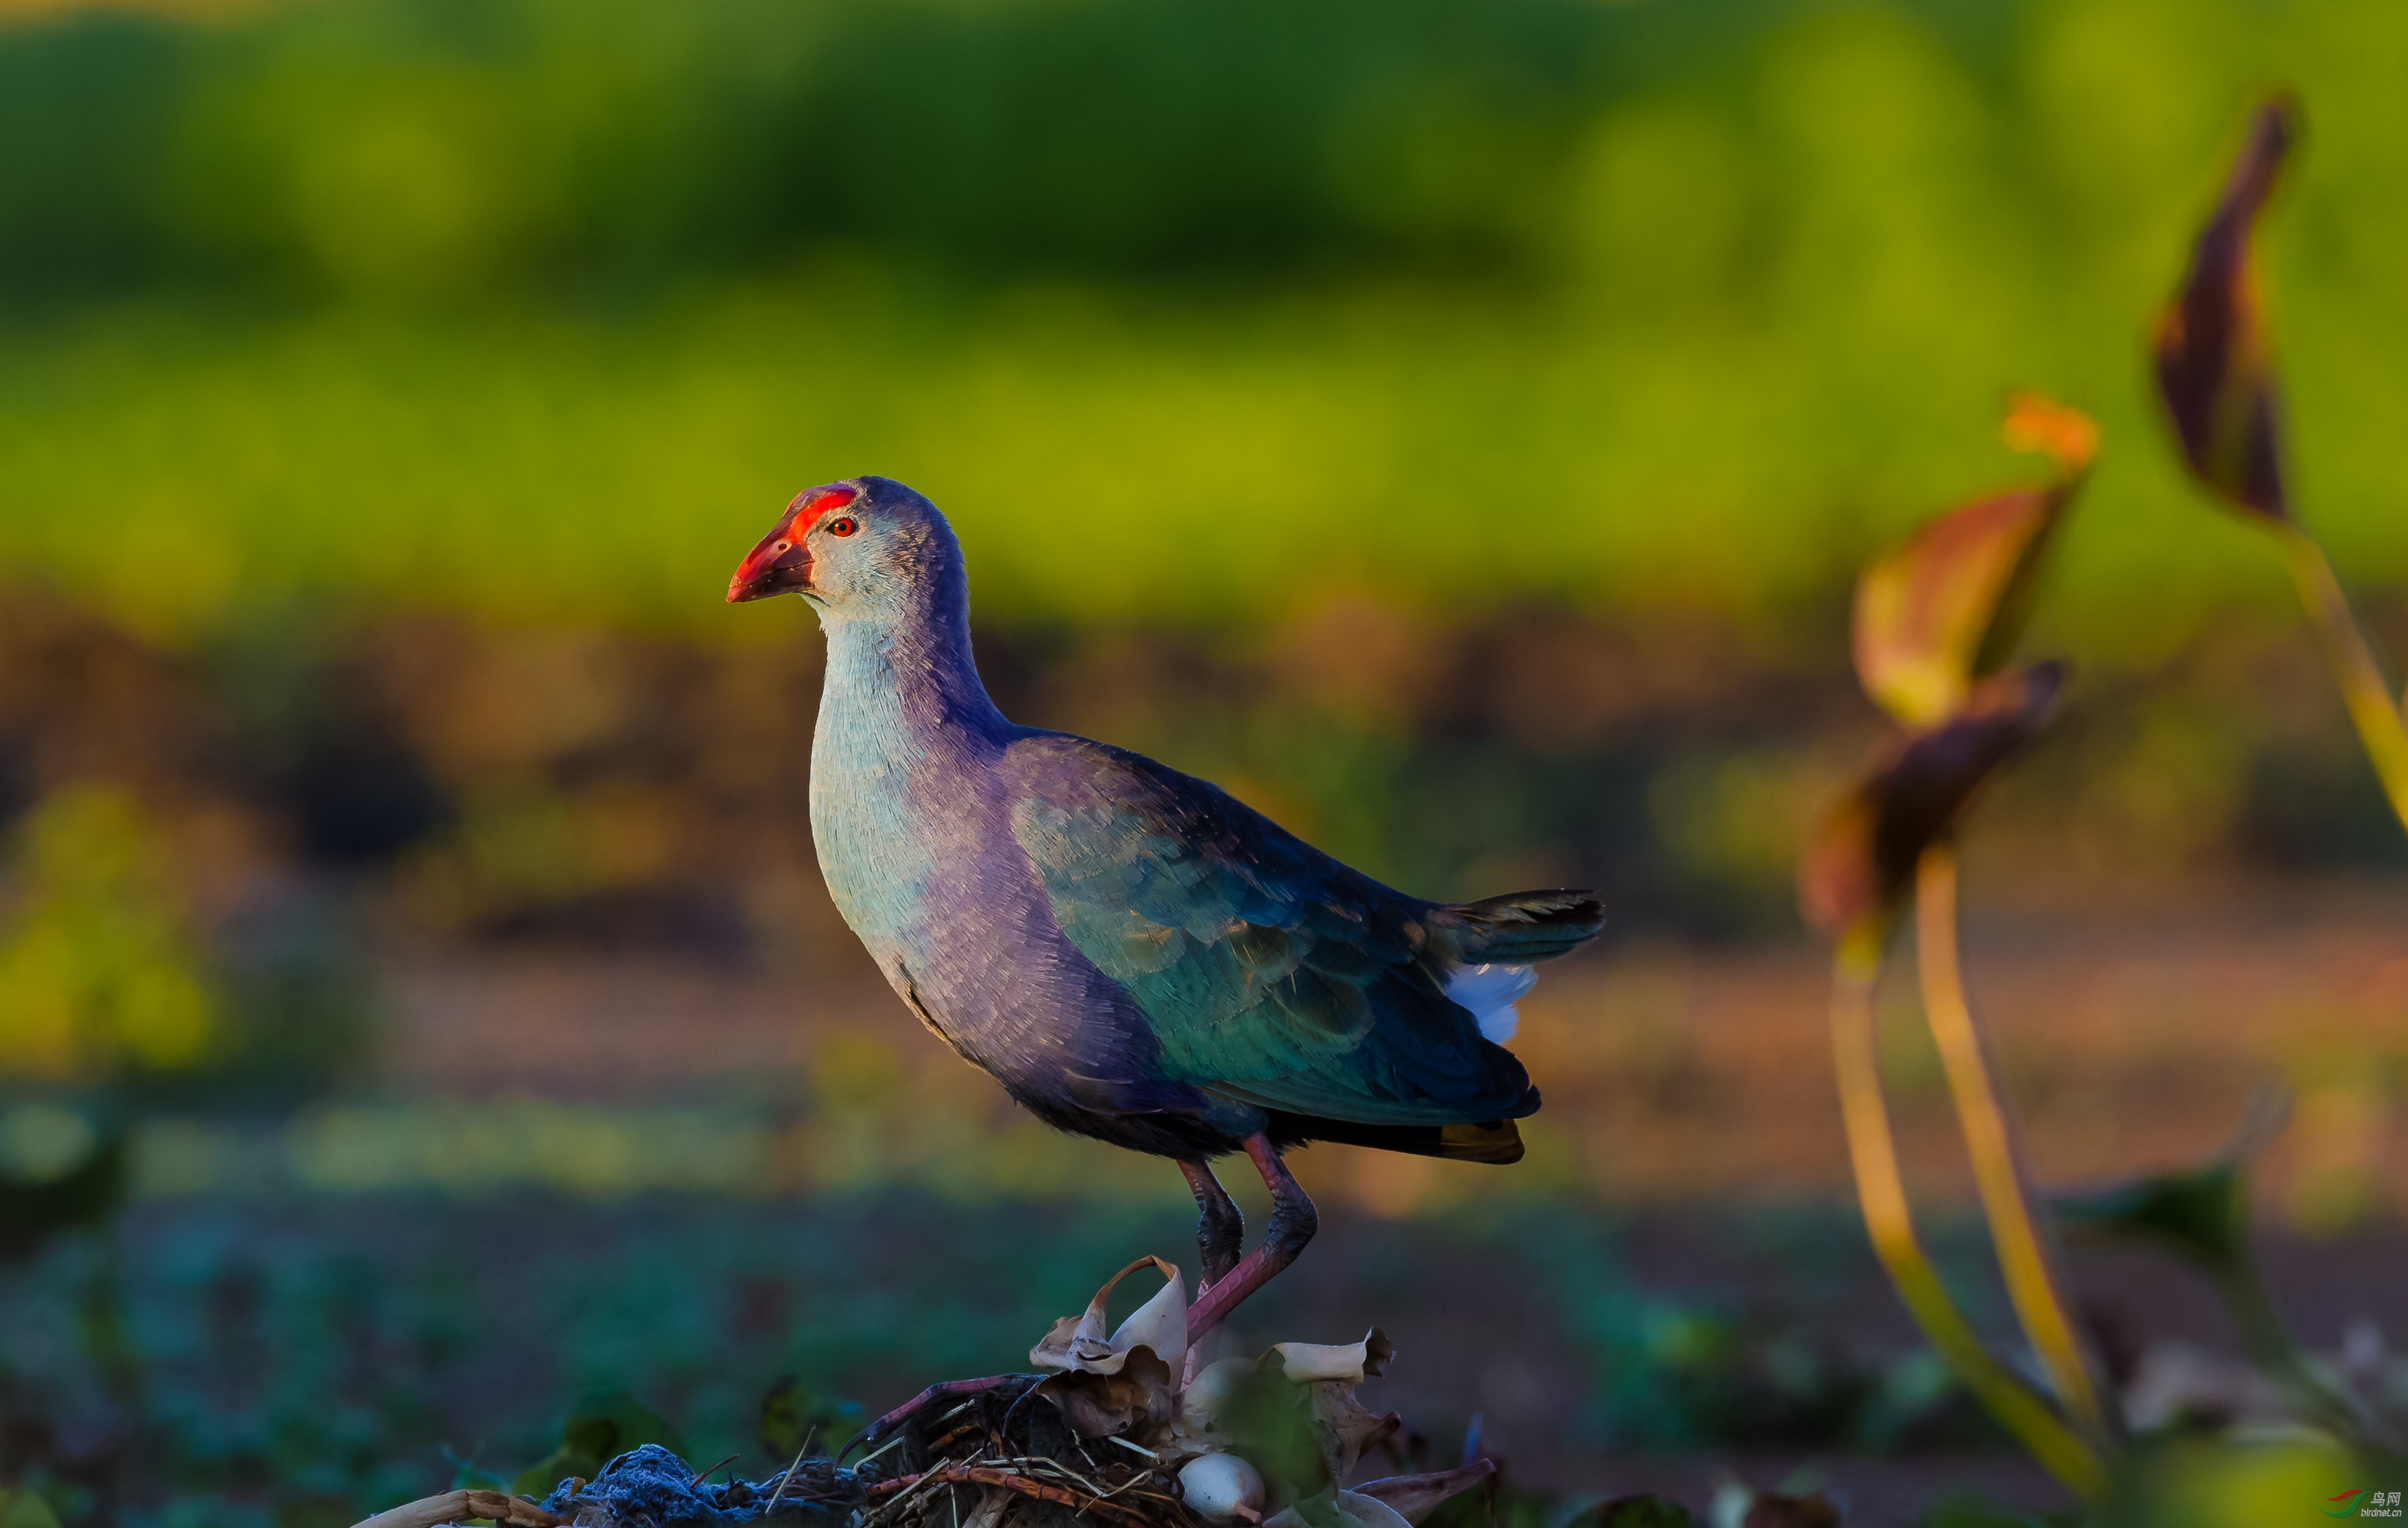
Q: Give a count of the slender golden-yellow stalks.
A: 3